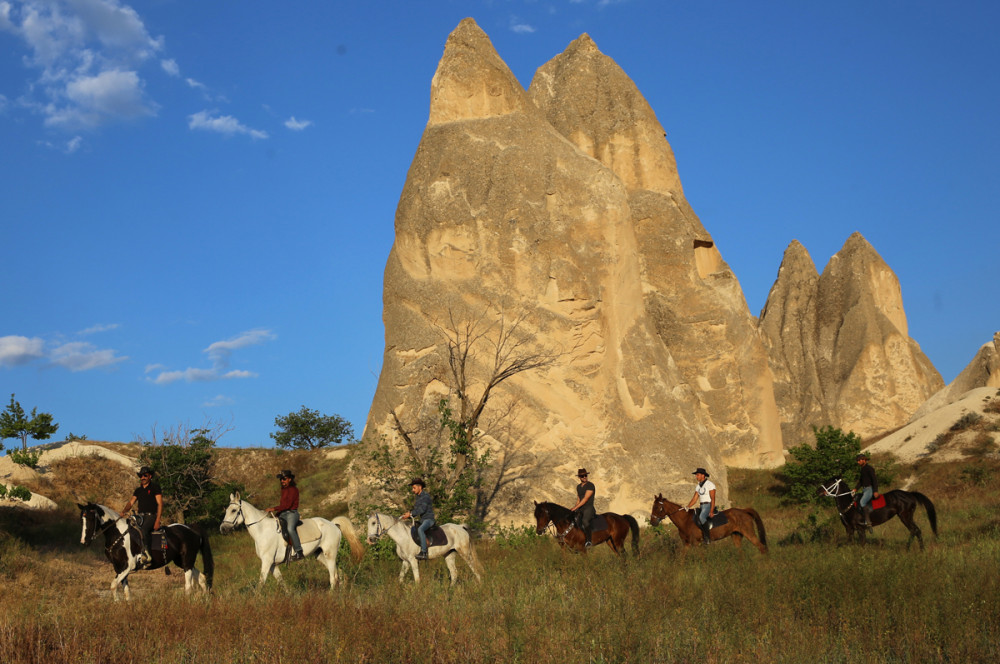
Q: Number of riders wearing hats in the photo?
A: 6